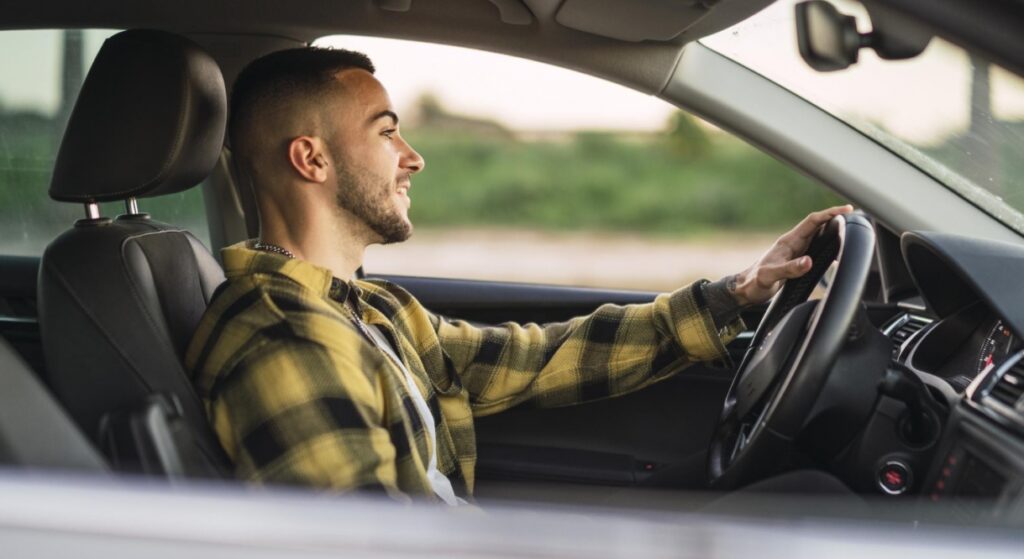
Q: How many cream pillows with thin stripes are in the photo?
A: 0